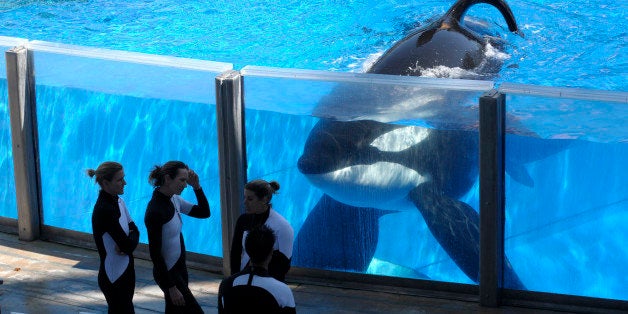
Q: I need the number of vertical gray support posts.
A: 3